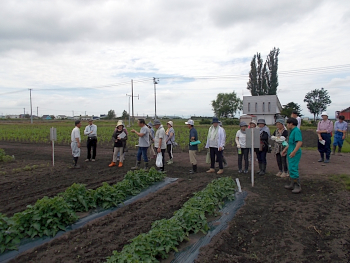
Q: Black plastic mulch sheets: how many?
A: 2